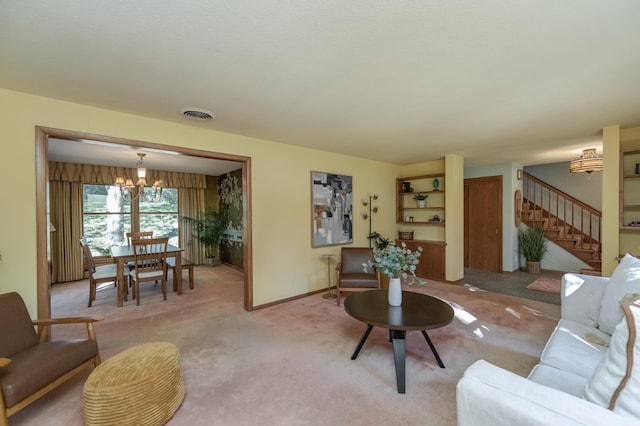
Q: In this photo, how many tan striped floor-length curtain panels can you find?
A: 2